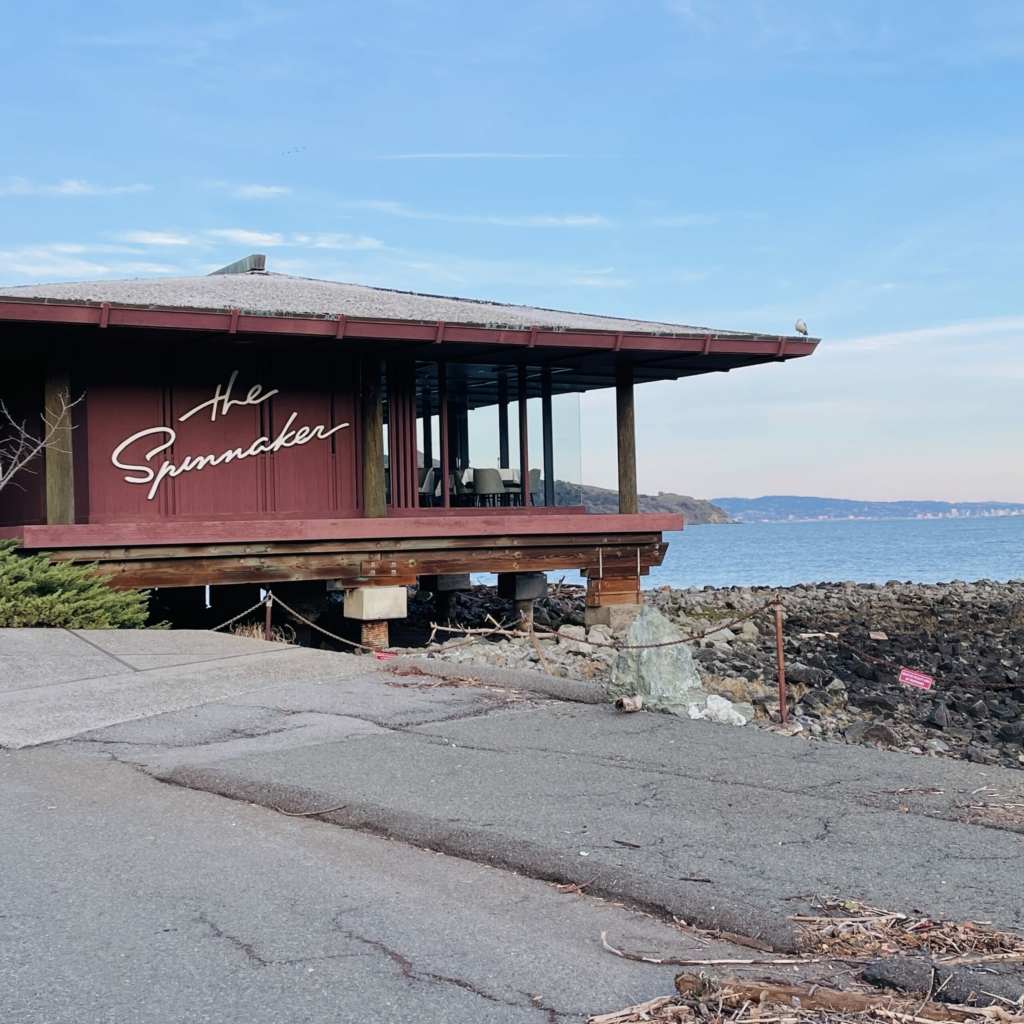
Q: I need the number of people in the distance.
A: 0